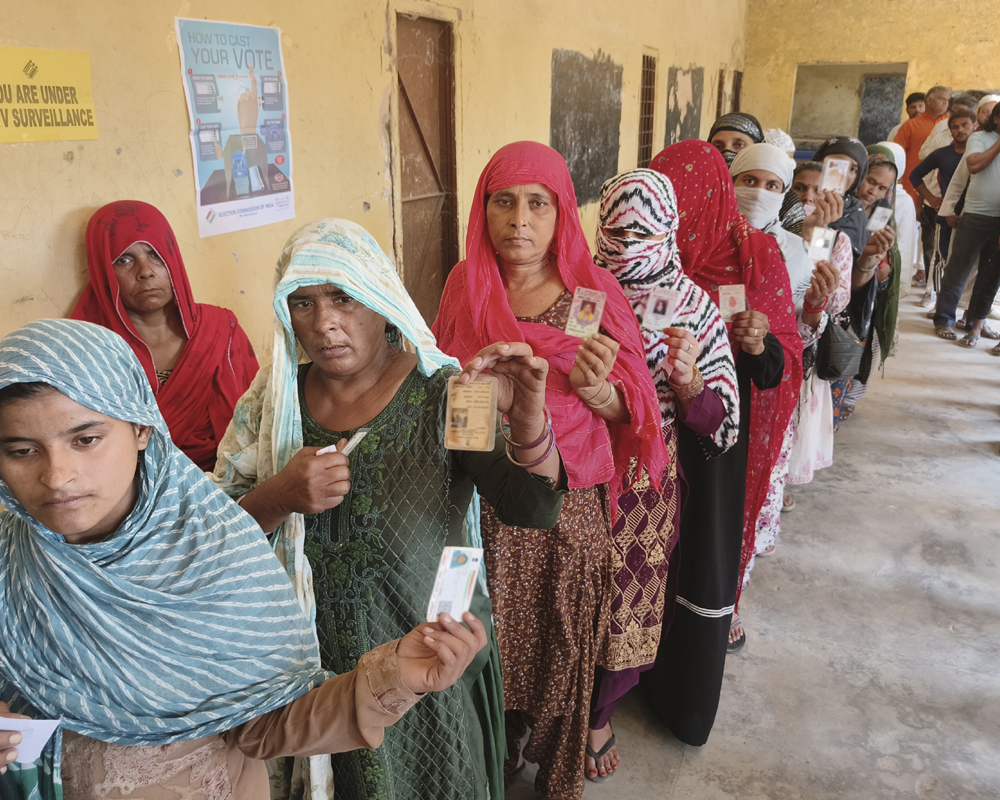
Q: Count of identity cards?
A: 8